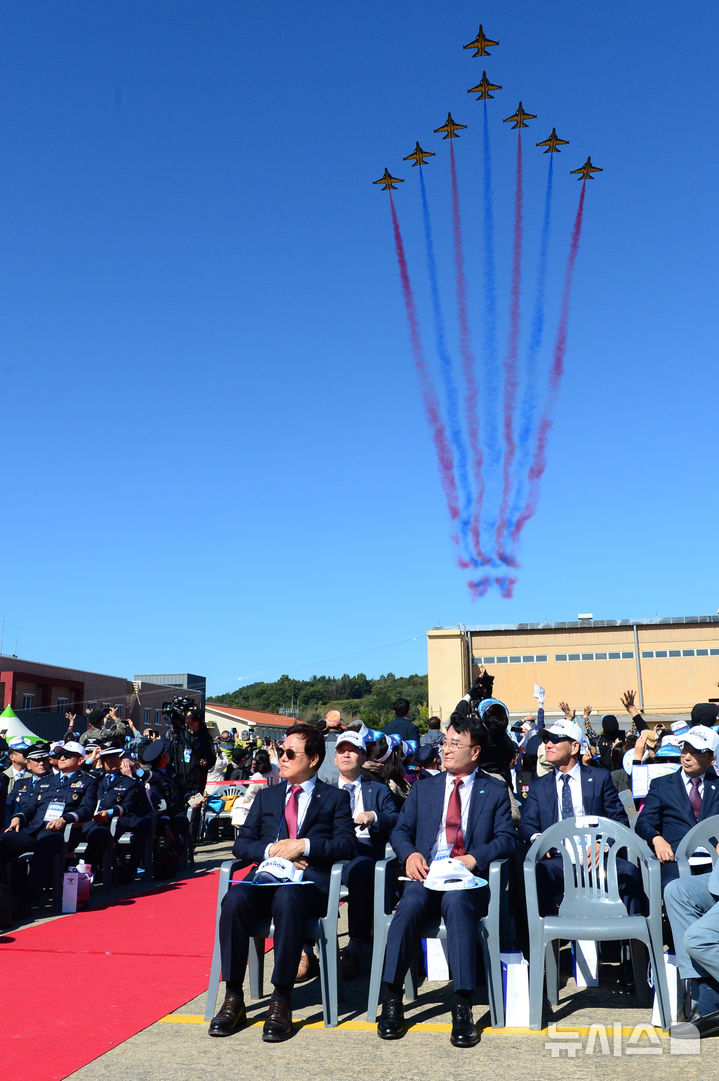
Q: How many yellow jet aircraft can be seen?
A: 8